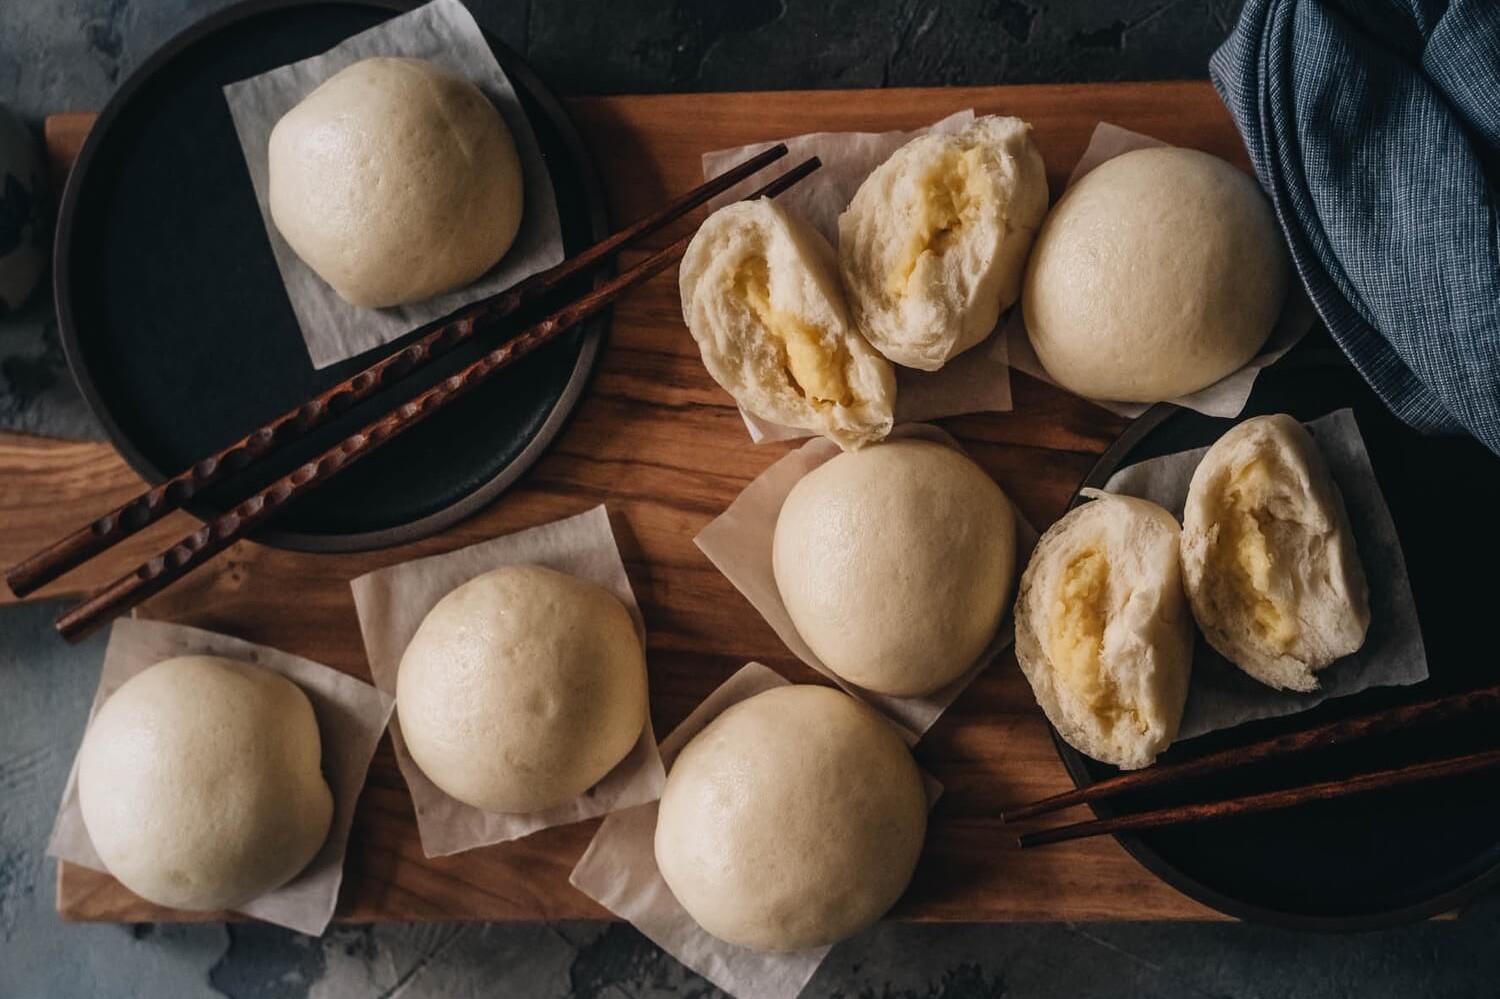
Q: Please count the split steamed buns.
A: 2